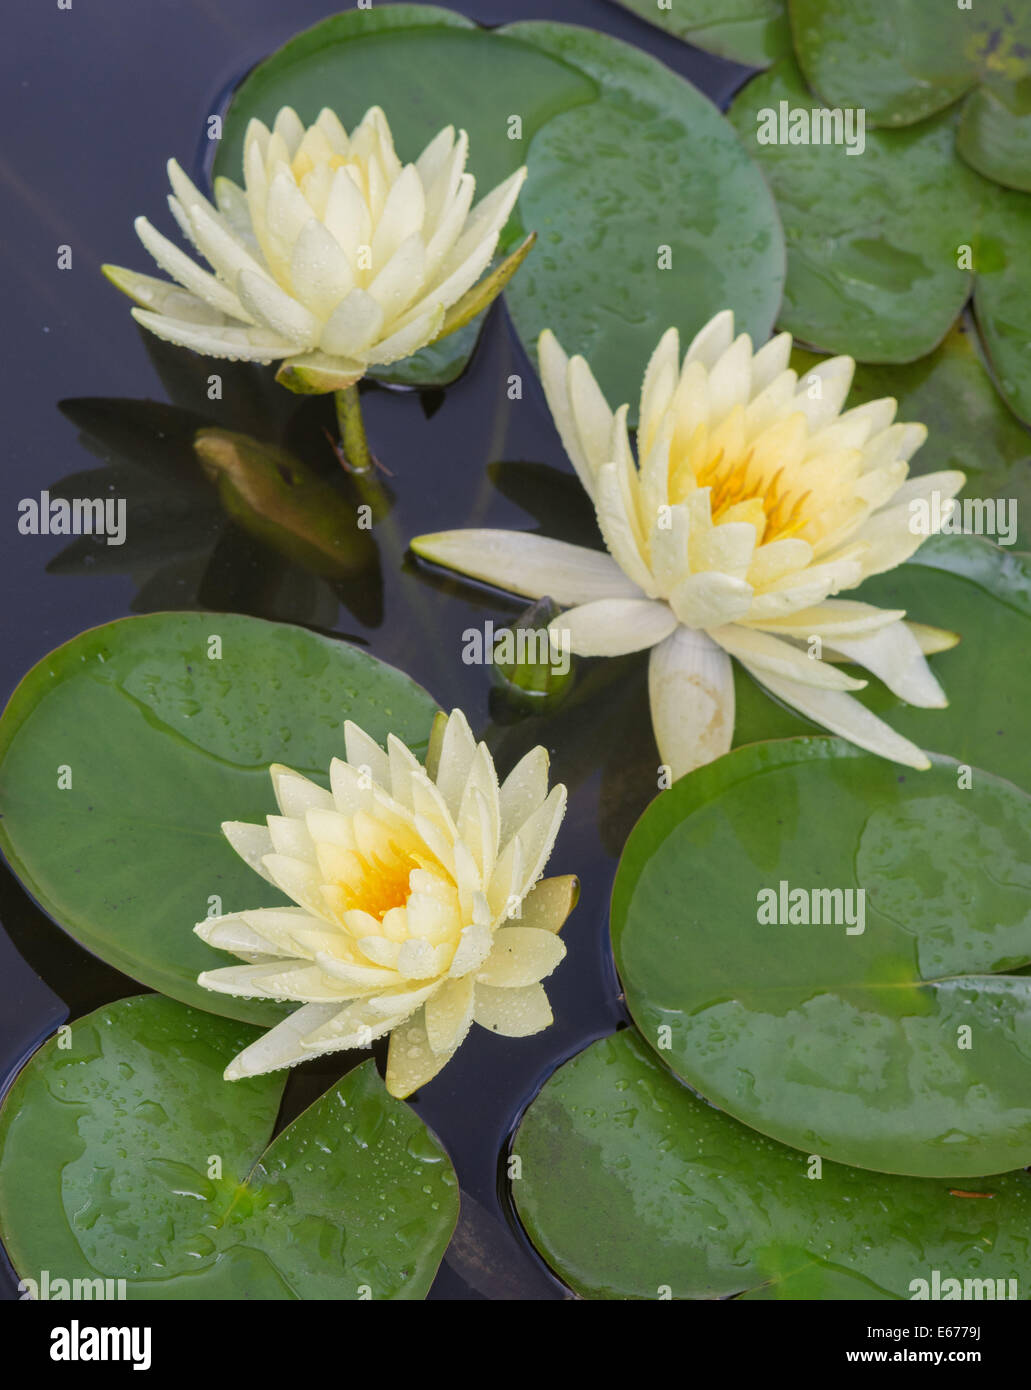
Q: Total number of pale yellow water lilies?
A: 3